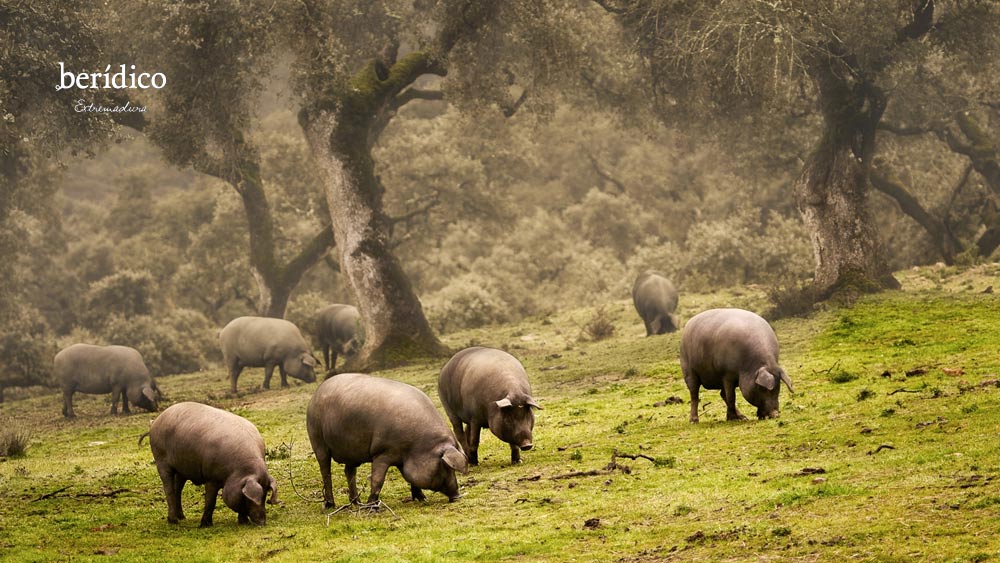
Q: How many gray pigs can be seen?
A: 8